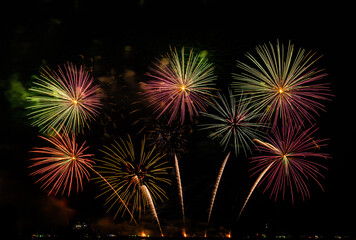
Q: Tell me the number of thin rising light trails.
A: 5